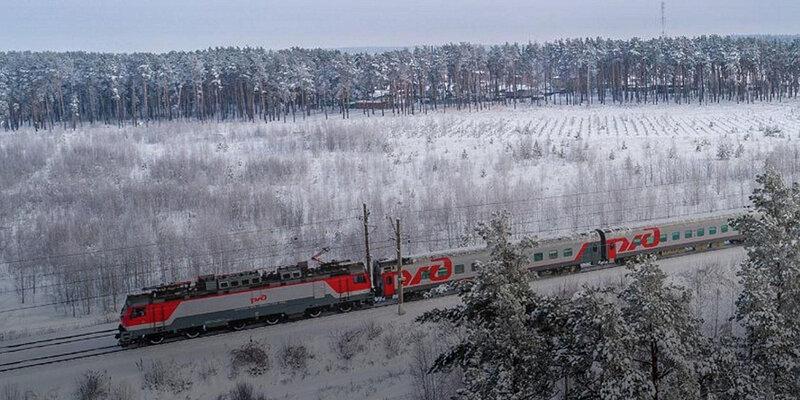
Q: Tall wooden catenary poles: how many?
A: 2